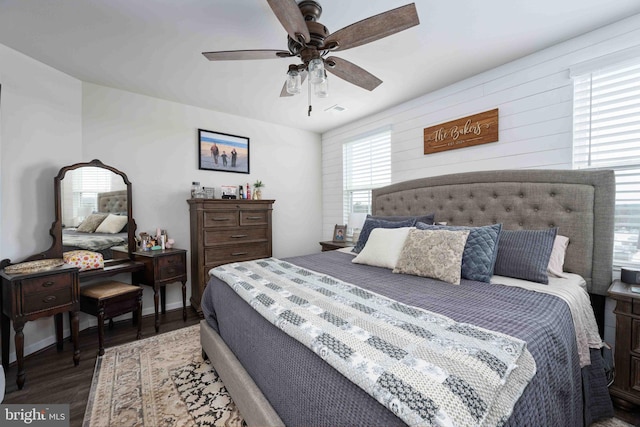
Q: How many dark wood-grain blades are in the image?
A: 5